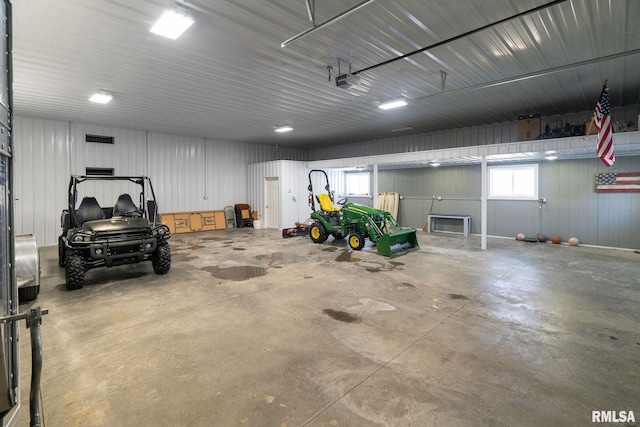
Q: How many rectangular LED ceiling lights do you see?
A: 4